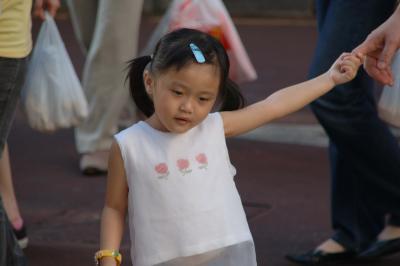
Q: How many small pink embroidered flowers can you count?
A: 3